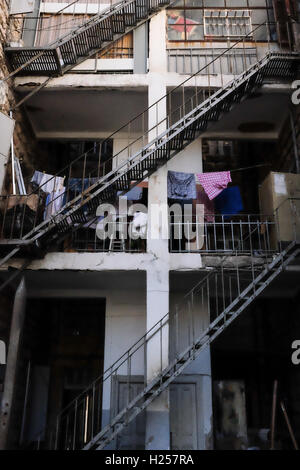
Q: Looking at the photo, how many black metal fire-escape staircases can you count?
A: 3